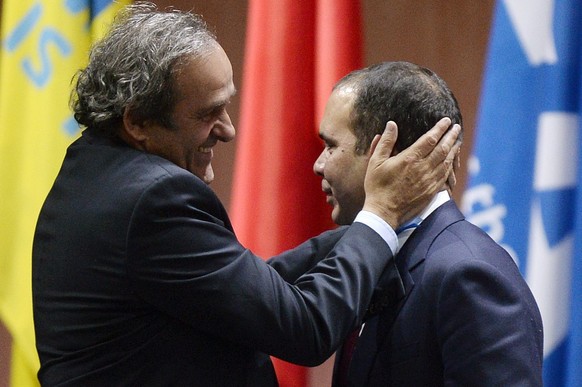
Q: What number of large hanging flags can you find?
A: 3